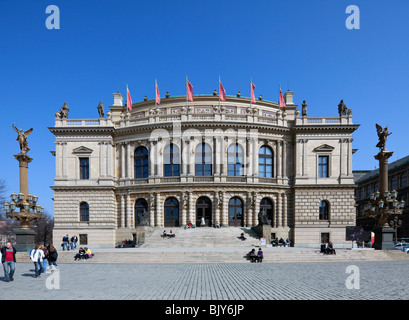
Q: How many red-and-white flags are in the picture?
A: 6